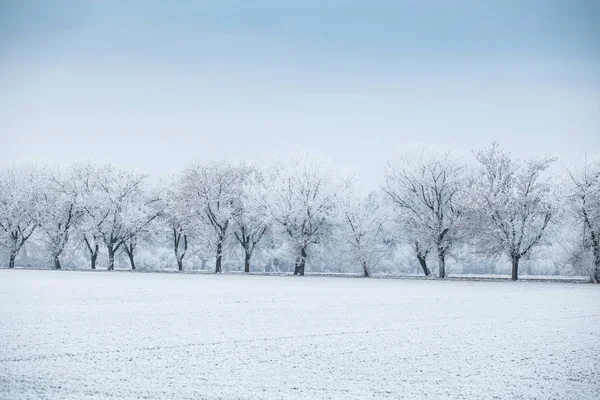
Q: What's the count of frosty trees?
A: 14